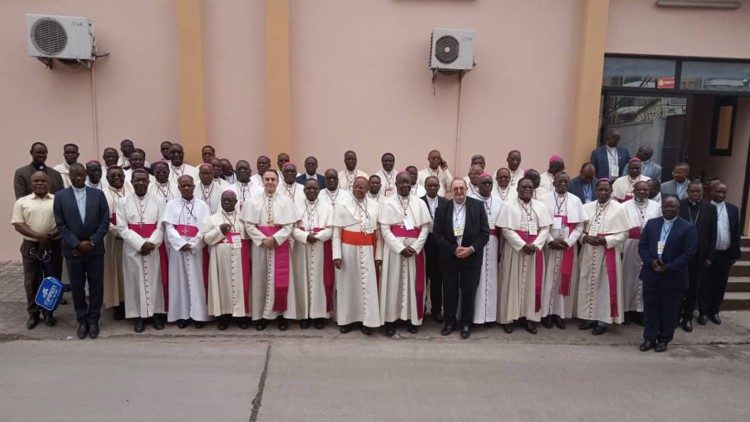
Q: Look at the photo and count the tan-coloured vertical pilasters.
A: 3